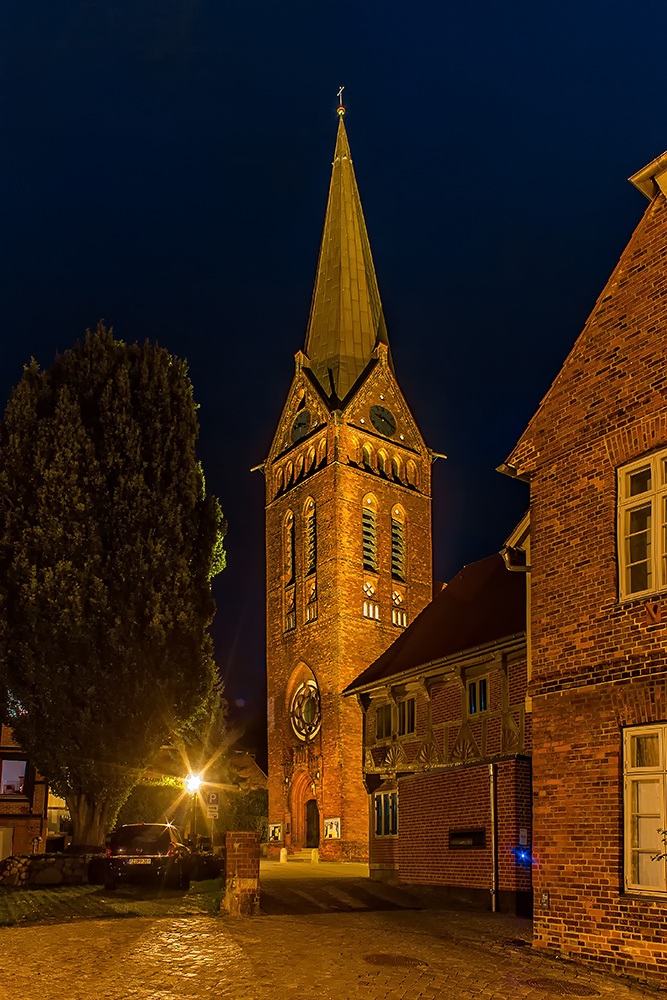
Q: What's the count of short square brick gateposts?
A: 1